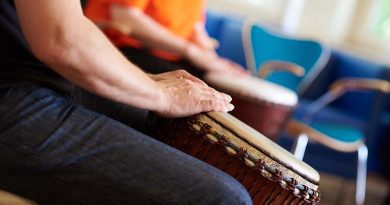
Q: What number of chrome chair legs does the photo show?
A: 2